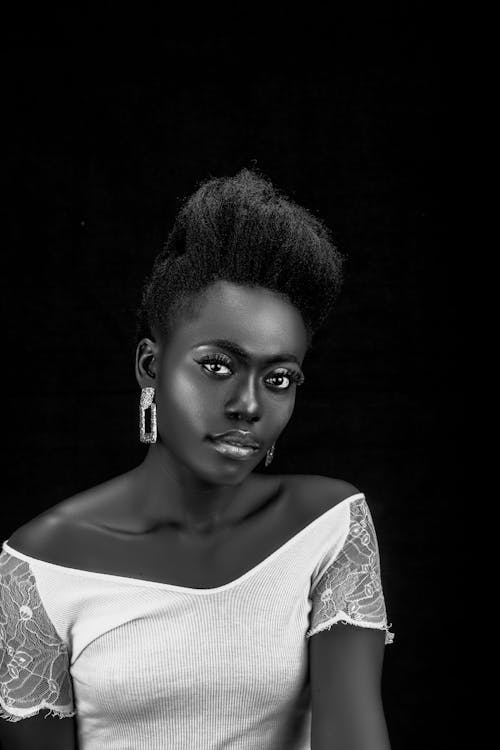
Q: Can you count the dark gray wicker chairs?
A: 0